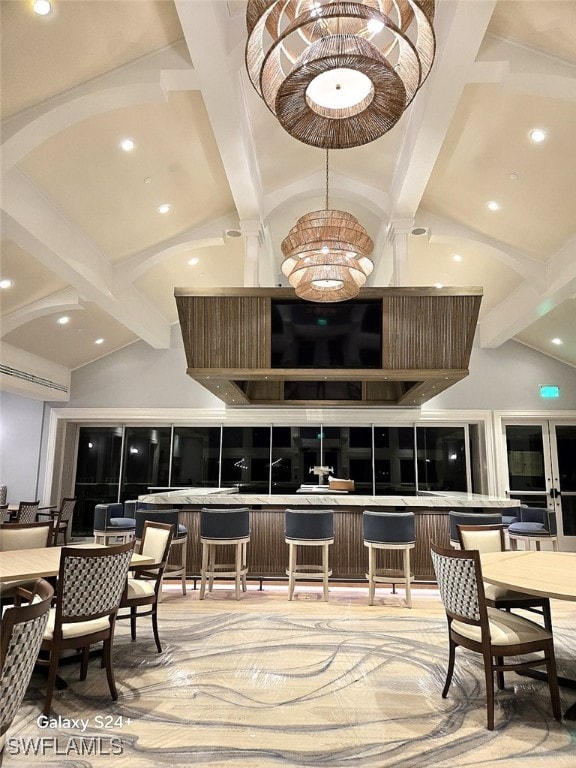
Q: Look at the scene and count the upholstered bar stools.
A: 9